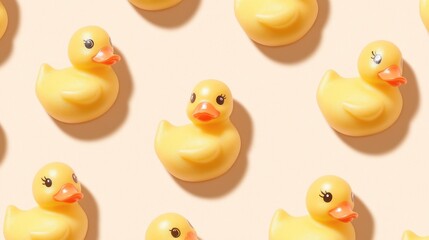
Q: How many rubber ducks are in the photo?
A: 11